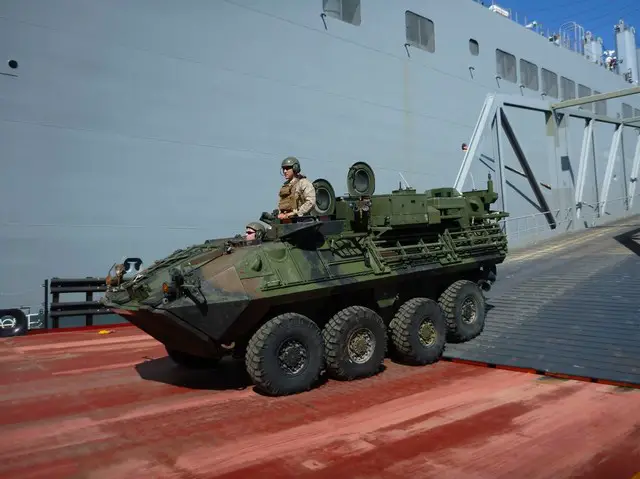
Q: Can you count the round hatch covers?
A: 2